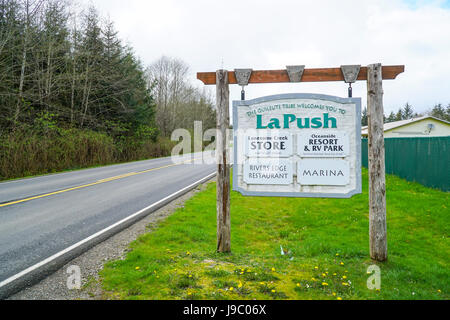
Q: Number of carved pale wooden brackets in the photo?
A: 3